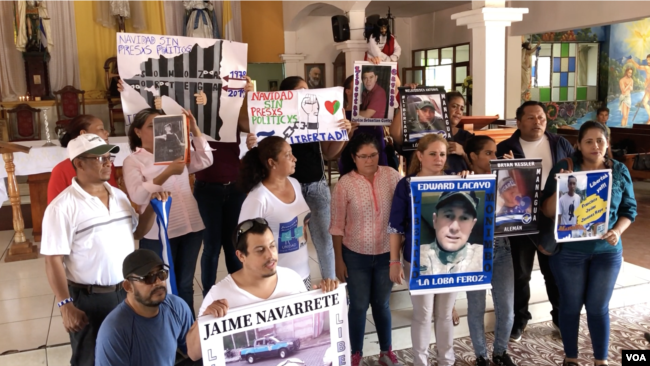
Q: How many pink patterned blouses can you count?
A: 1